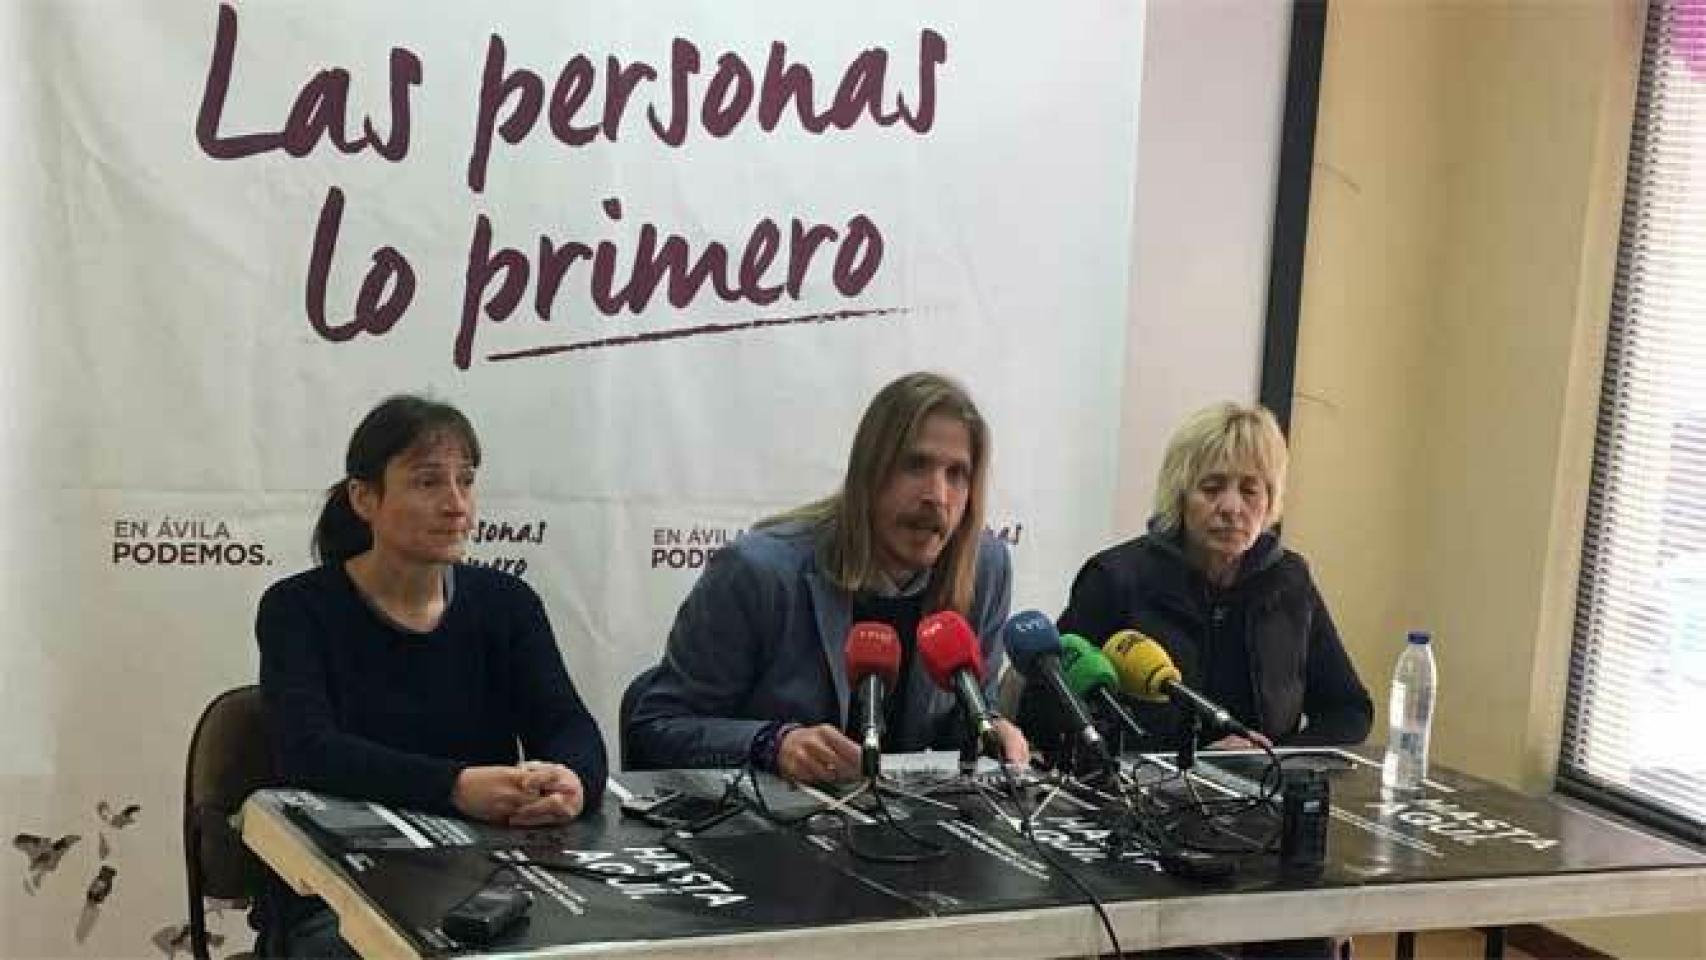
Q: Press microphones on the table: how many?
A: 5